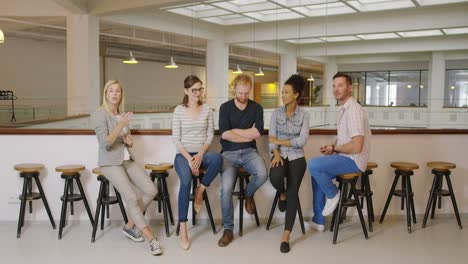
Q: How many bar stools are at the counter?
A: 11